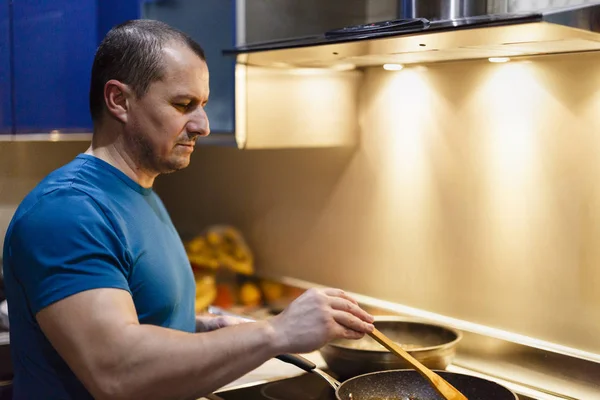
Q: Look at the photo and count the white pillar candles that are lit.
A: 0